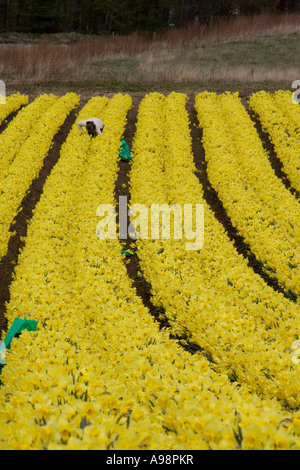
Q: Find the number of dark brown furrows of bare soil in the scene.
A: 5